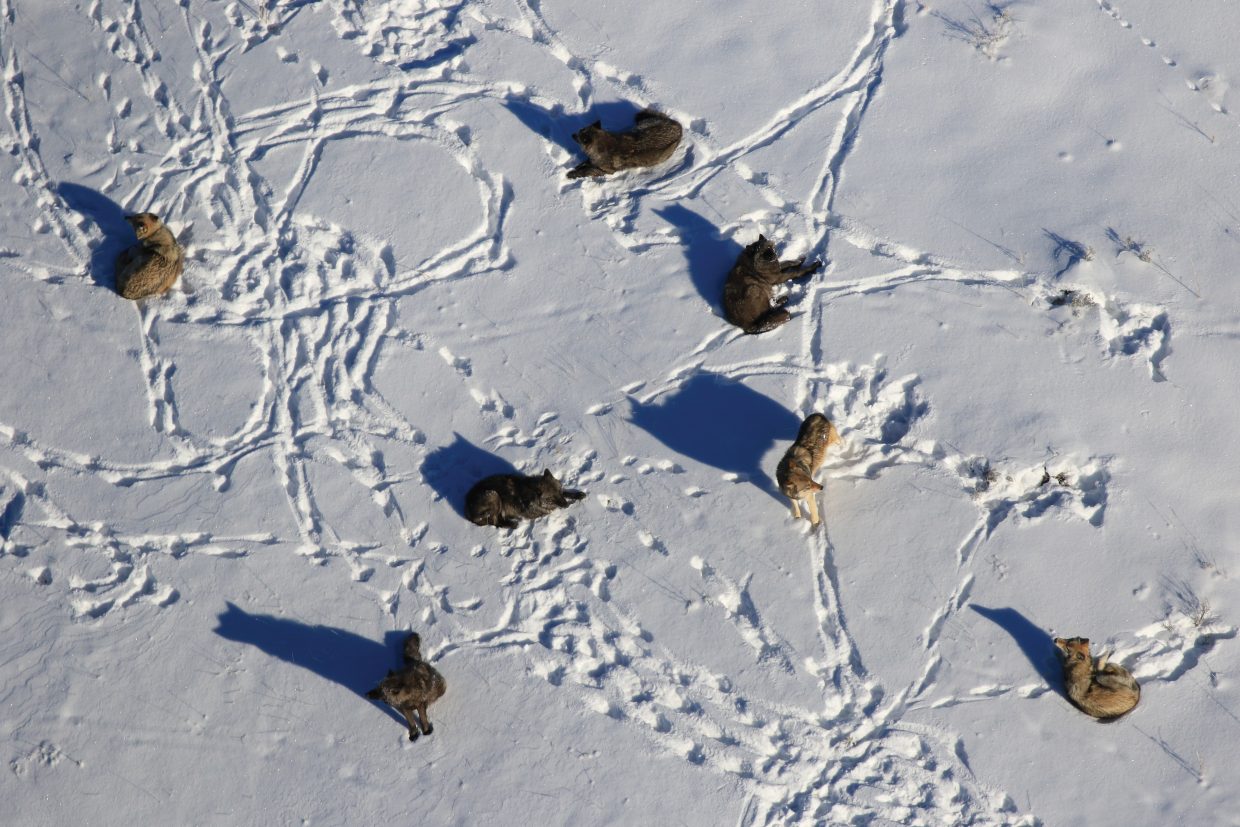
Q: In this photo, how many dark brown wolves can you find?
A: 4